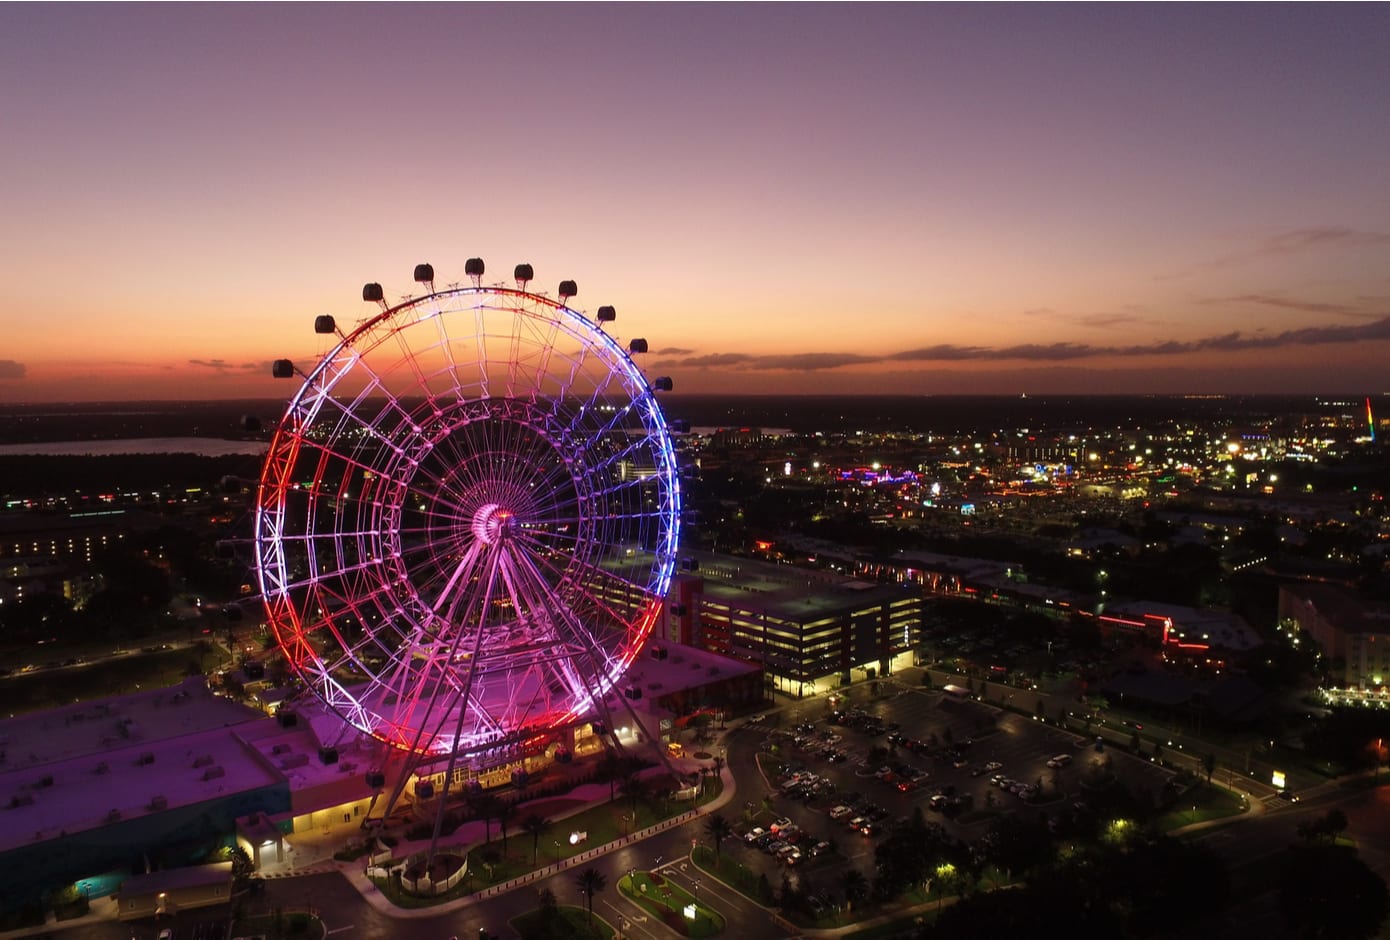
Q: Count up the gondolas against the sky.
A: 10